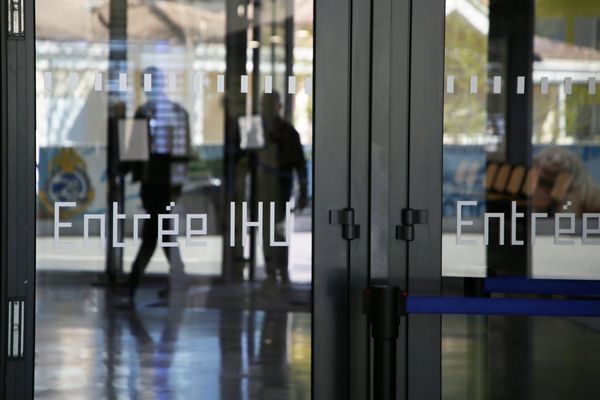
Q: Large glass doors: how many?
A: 2